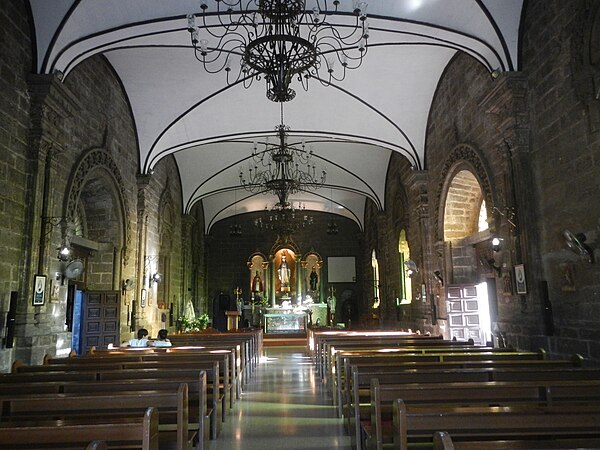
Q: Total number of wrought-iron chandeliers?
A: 3